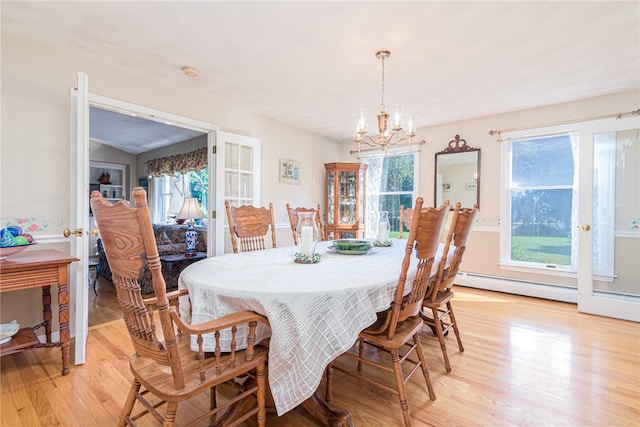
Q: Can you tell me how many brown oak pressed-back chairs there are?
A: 6